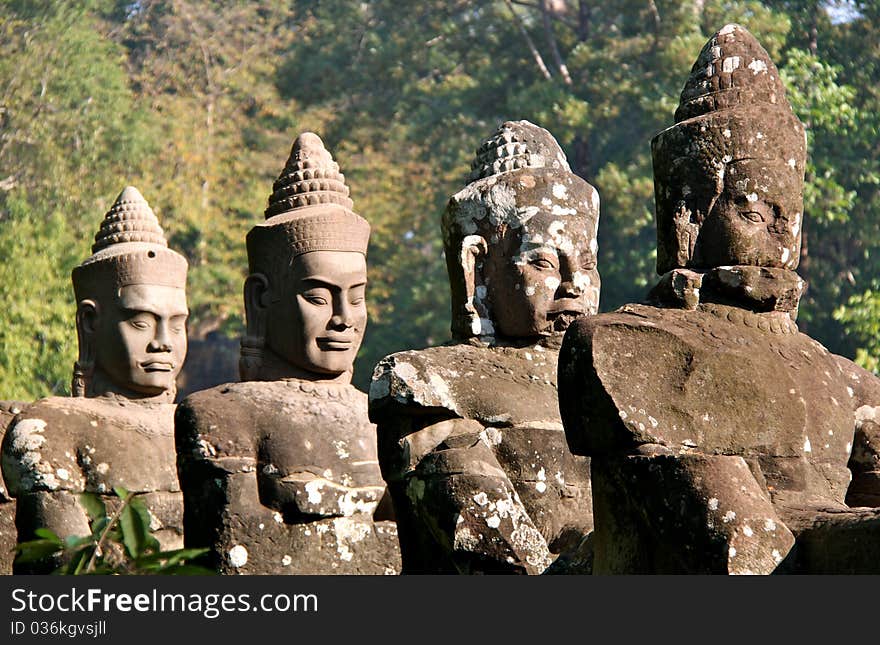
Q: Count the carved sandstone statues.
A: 4